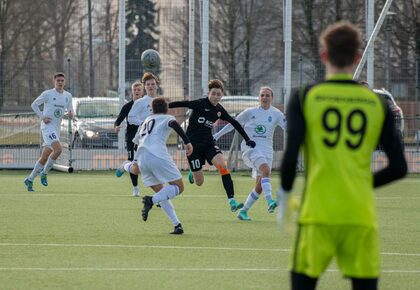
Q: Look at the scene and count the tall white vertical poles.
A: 5